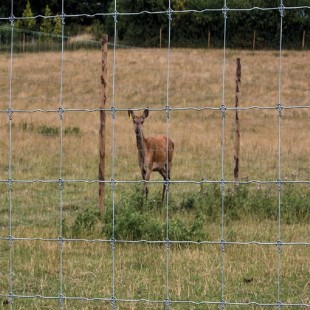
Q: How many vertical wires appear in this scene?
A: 6